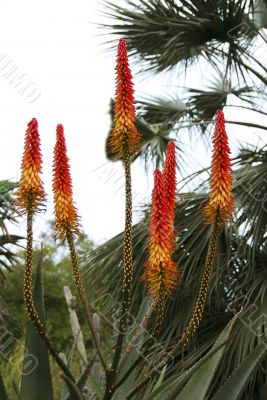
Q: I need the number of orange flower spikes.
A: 6